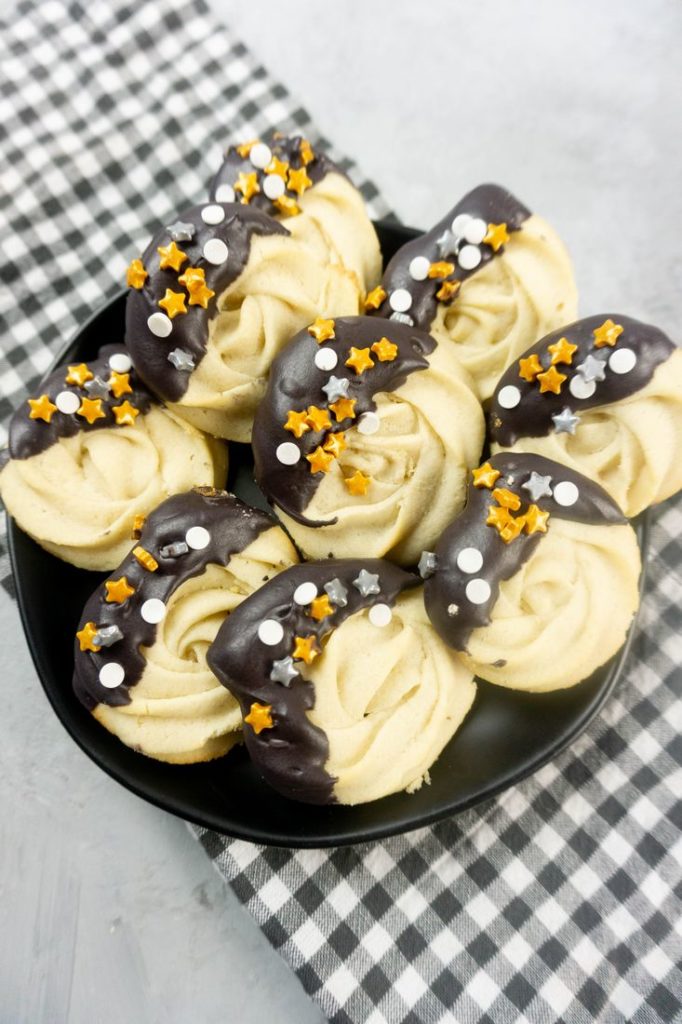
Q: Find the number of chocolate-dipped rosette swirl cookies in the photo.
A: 9